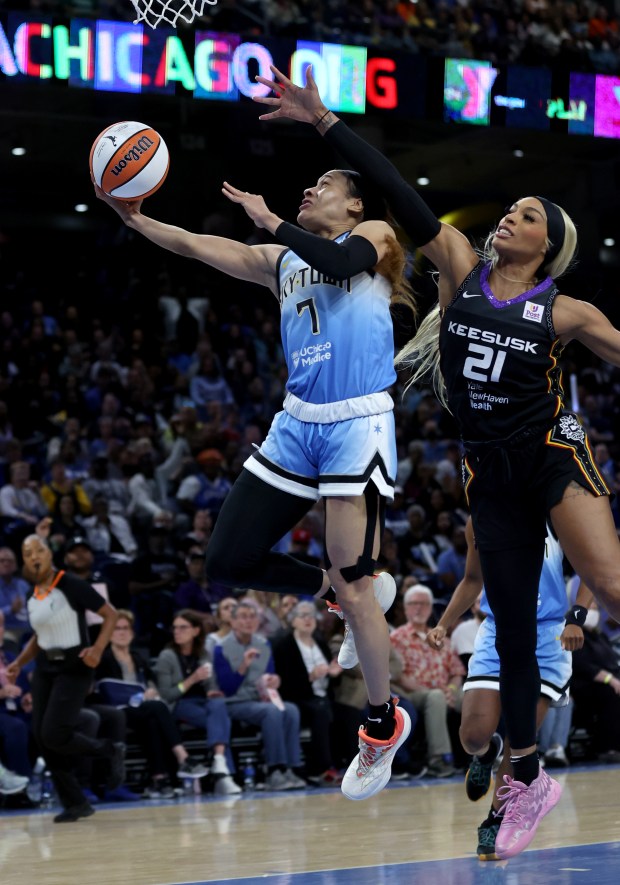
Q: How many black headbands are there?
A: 1